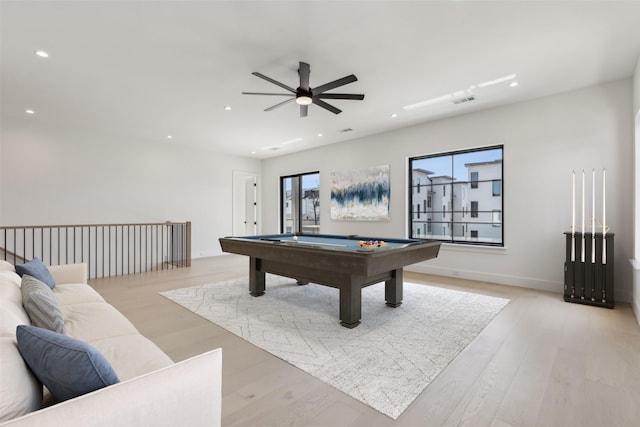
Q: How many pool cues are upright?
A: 4